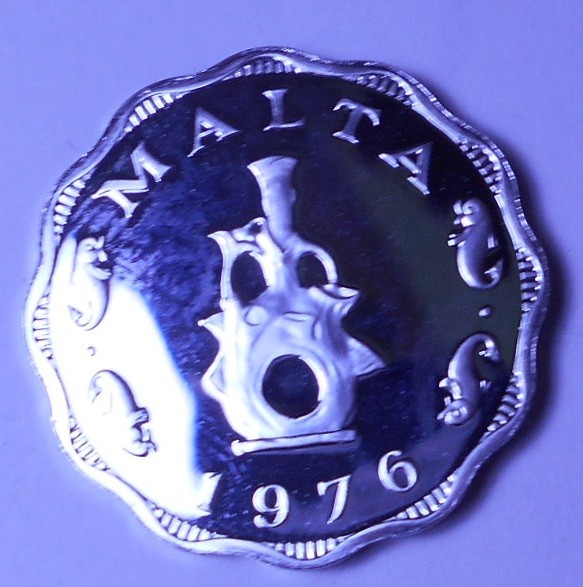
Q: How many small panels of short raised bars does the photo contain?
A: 12